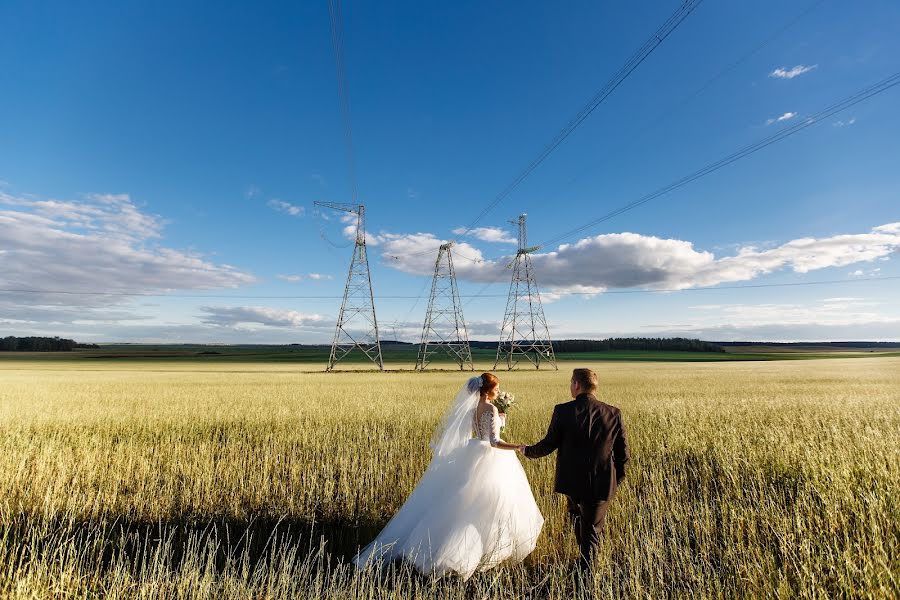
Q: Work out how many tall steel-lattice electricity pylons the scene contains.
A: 3